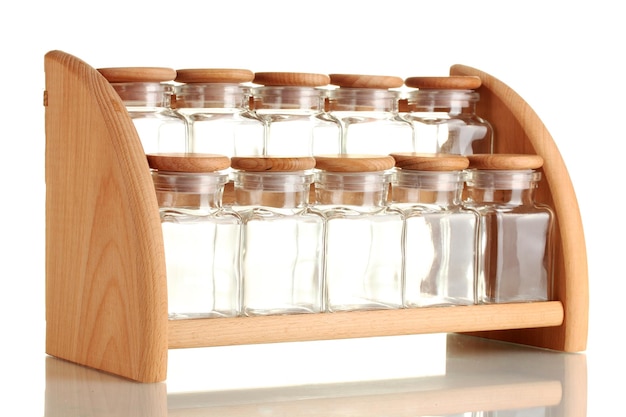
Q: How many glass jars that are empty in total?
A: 10